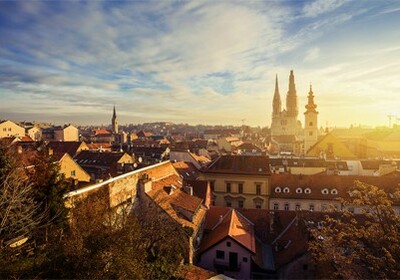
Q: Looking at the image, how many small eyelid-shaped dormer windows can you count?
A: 6